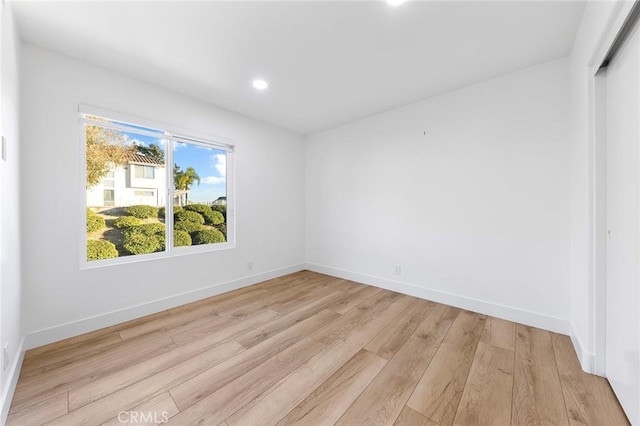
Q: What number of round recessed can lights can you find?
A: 2